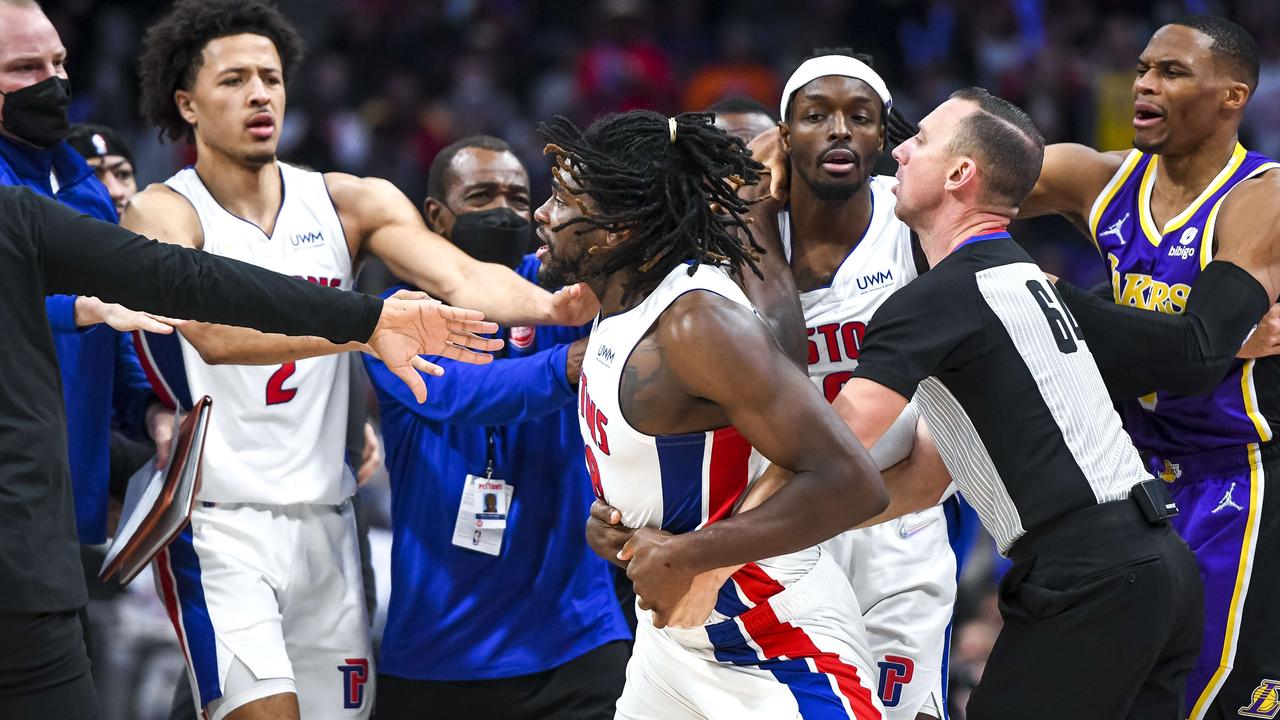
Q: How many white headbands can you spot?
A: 1